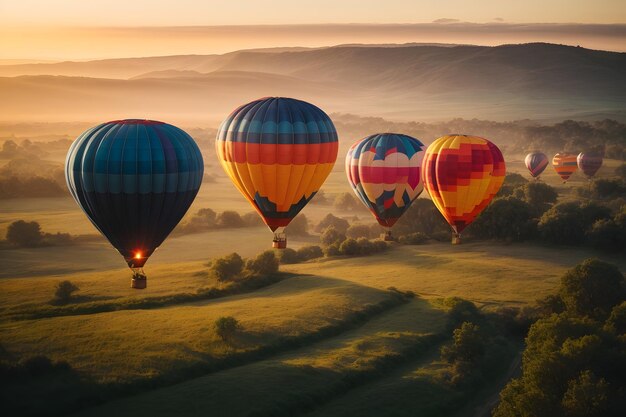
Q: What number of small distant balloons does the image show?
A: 3